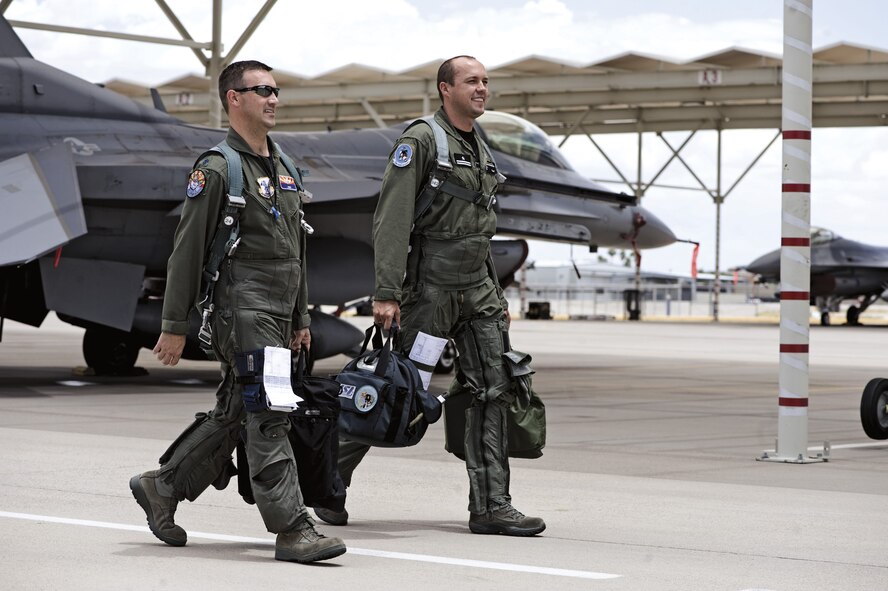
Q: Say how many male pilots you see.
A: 2